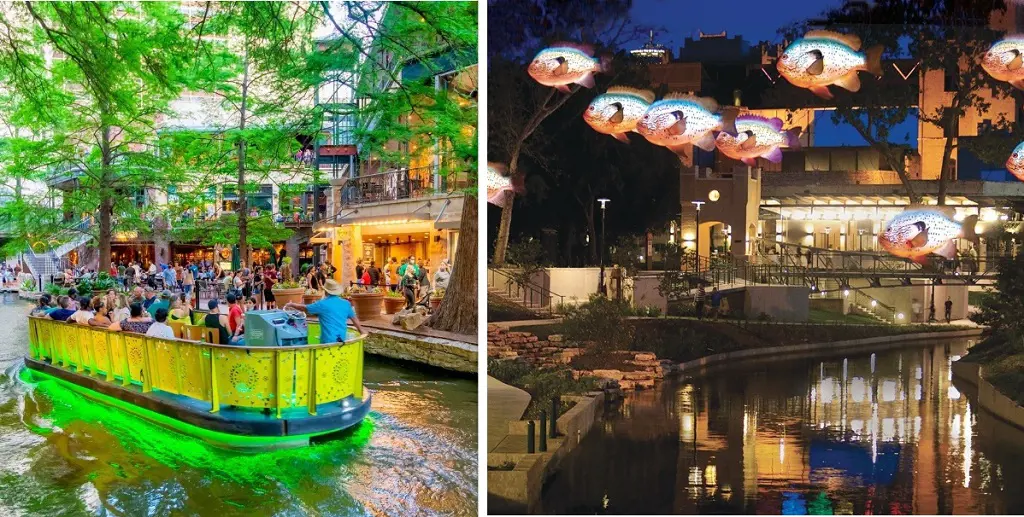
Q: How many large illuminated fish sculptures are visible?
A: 9